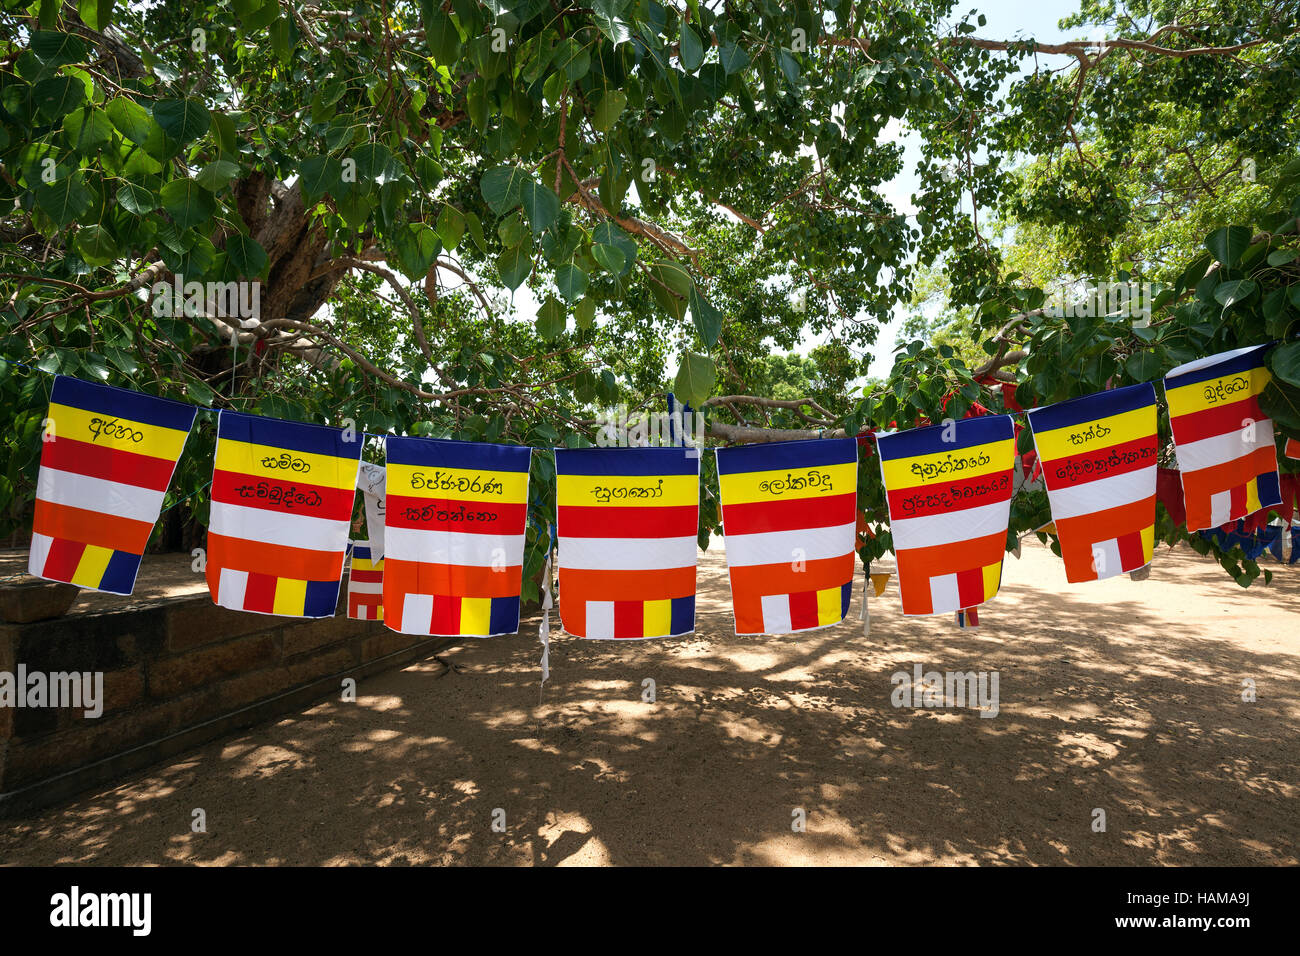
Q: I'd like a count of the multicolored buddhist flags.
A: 8